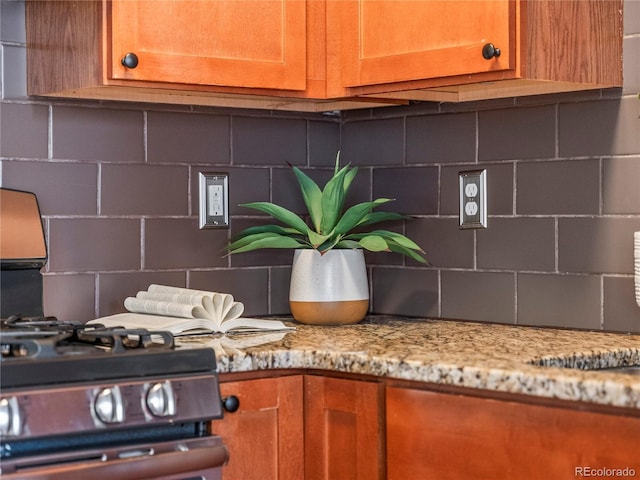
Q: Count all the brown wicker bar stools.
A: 0